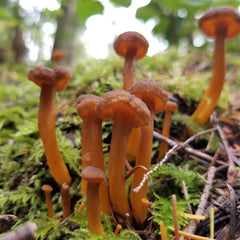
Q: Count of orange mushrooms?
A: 11